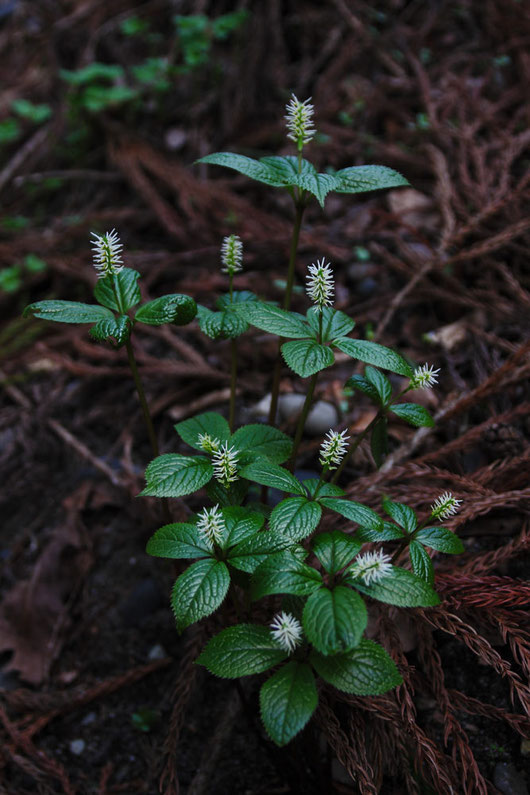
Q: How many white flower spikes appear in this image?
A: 12